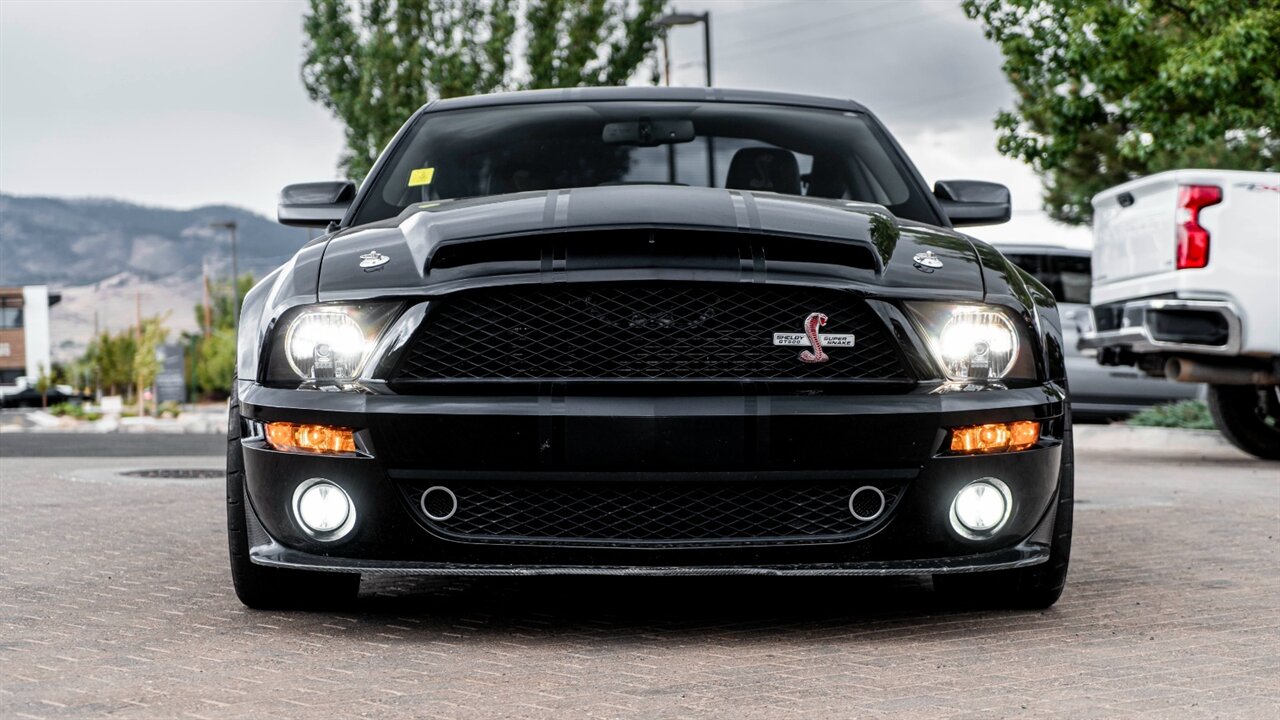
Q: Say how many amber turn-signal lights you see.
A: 2